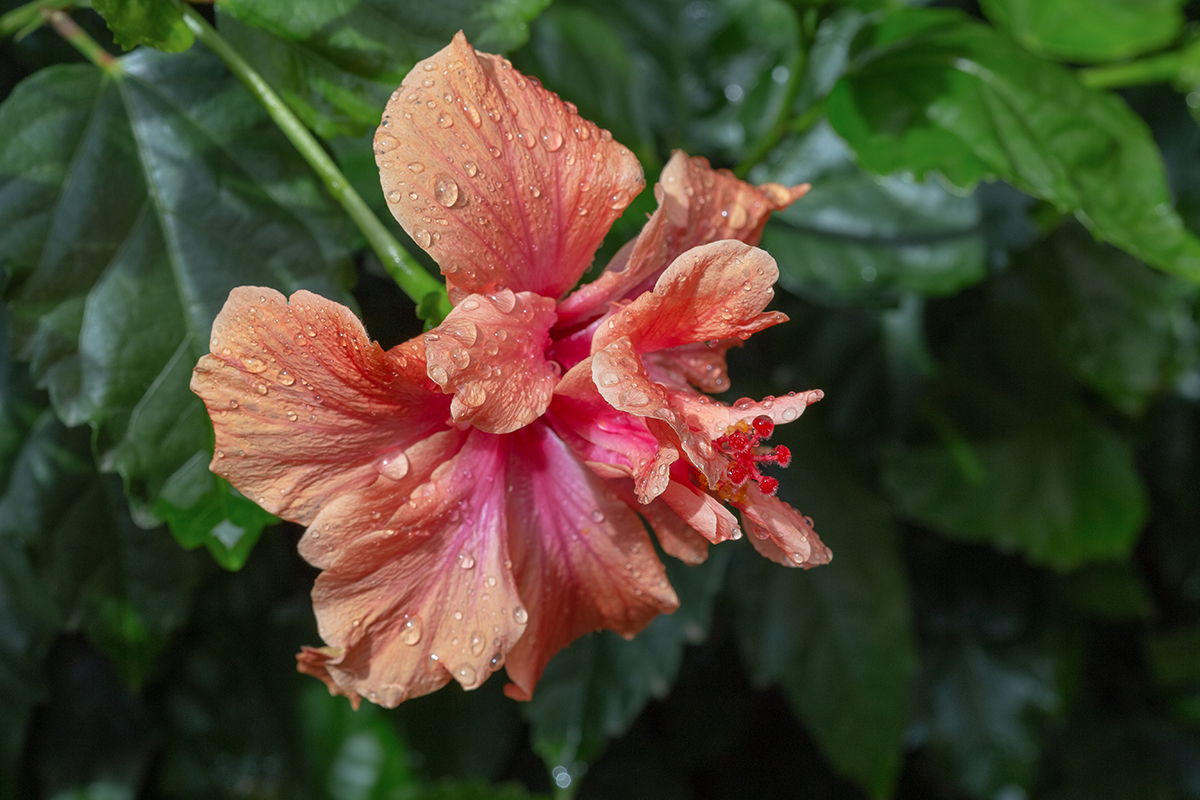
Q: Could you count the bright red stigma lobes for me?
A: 5